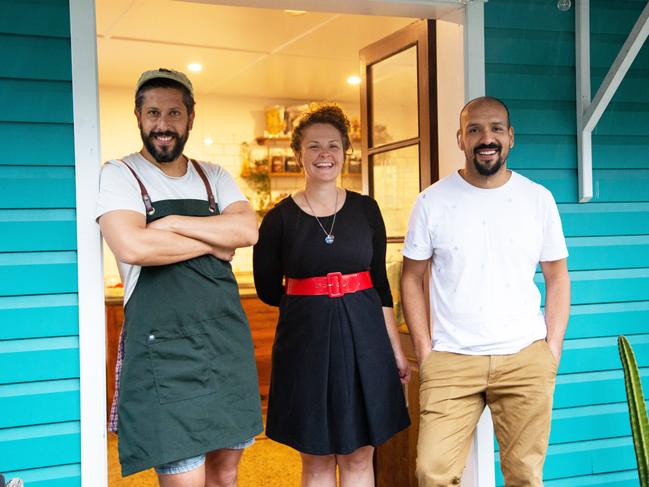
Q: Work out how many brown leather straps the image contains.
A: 2